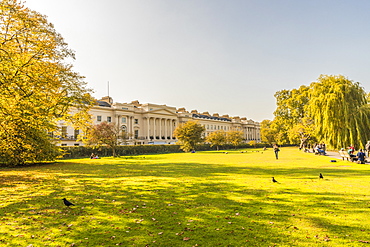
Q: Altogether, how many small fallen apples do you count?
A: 0